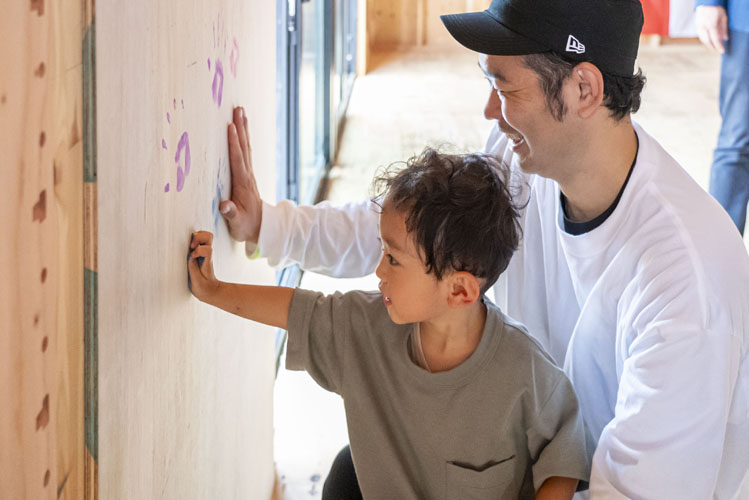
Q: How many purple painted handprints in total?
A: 2